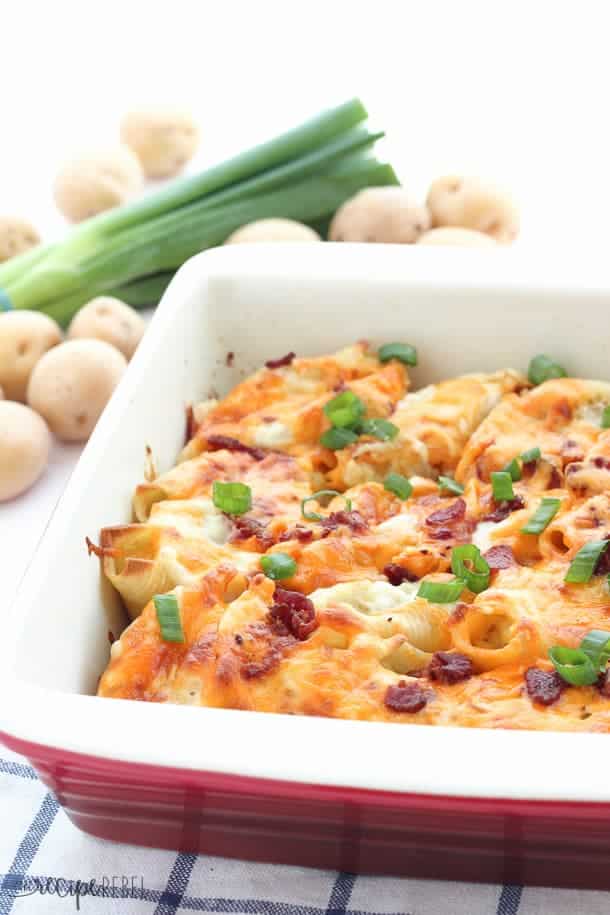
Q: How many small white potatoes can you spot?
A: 11